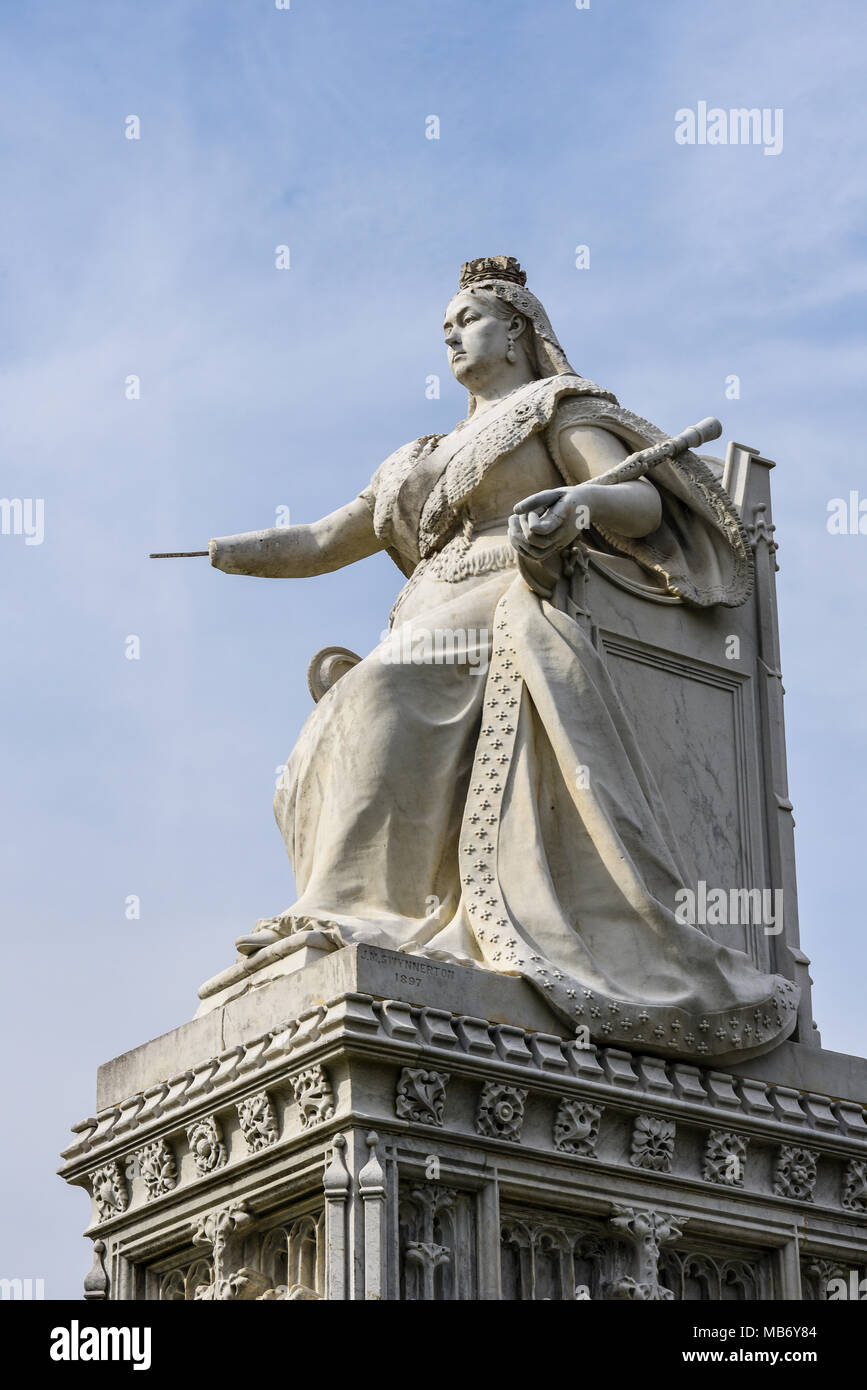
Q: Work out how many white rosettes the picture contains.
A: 12